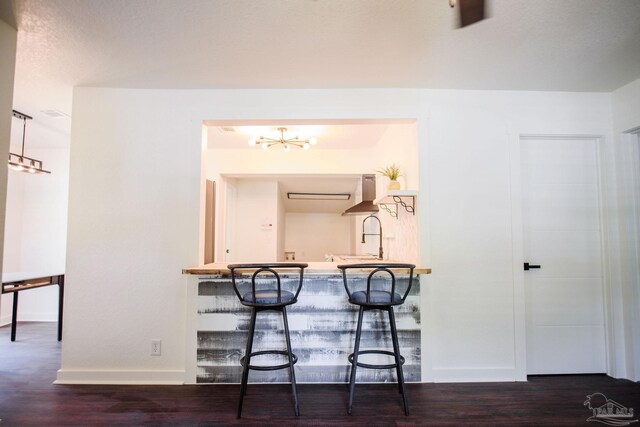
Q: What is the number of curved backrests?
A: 2